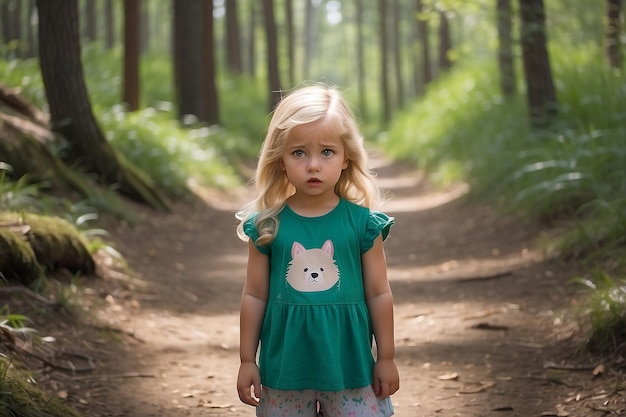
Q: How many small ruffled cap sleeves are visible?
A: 2